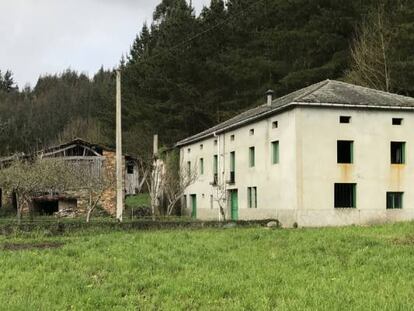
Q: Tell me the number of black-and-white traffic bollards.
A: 0